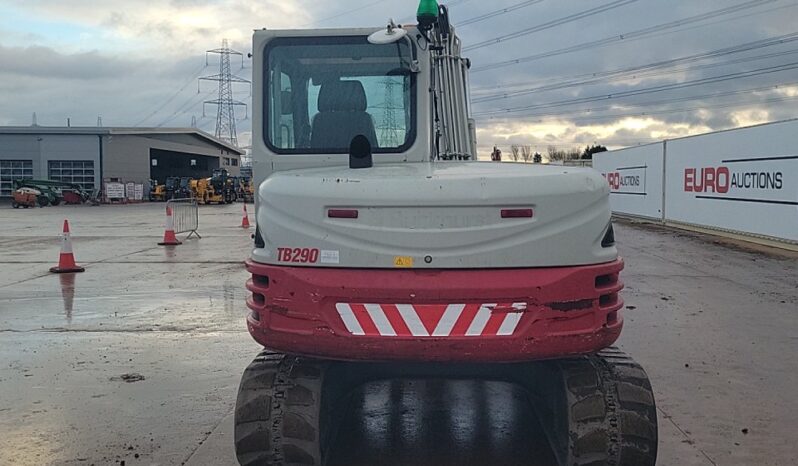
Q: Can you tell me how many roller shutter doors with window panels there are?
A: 2